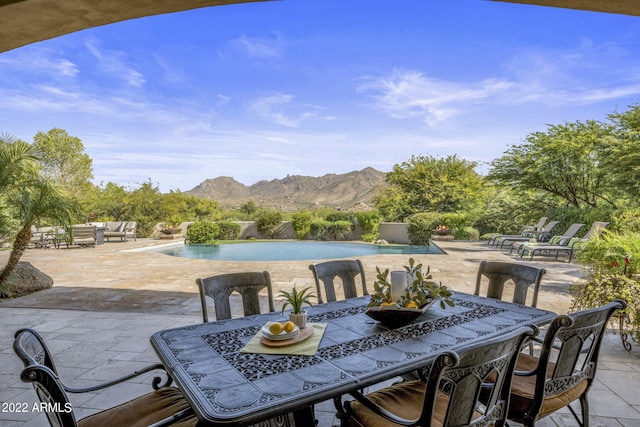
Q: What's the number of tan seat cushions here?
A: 3